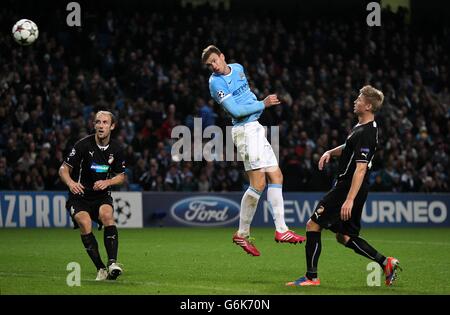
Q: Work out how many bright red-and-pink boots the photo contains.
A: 2